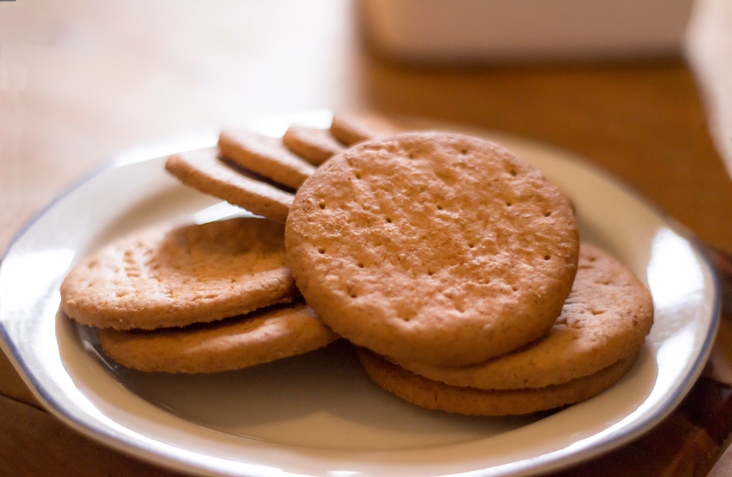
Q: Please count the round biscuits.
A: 9